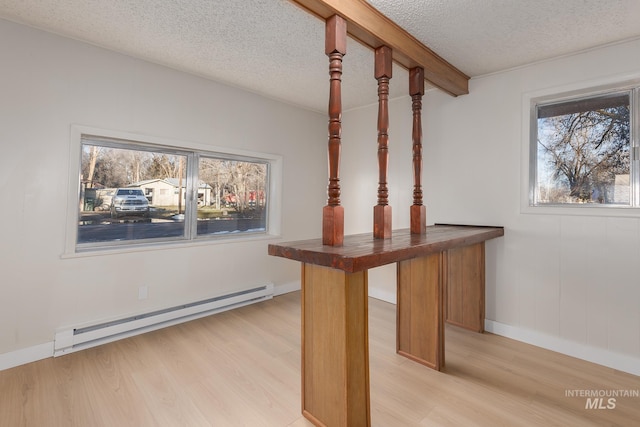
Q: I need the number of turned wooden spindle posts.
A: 3